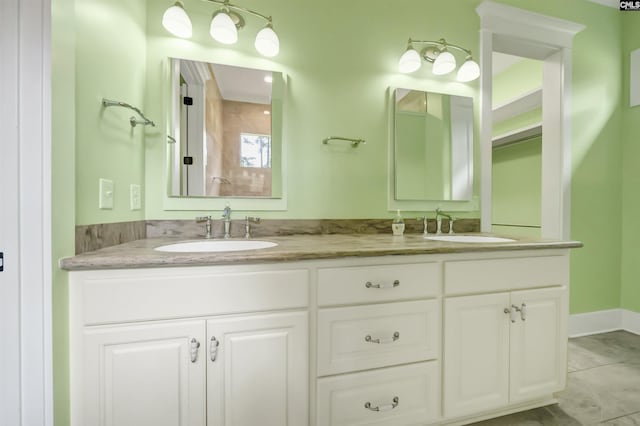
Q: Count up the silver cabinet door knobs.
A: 4